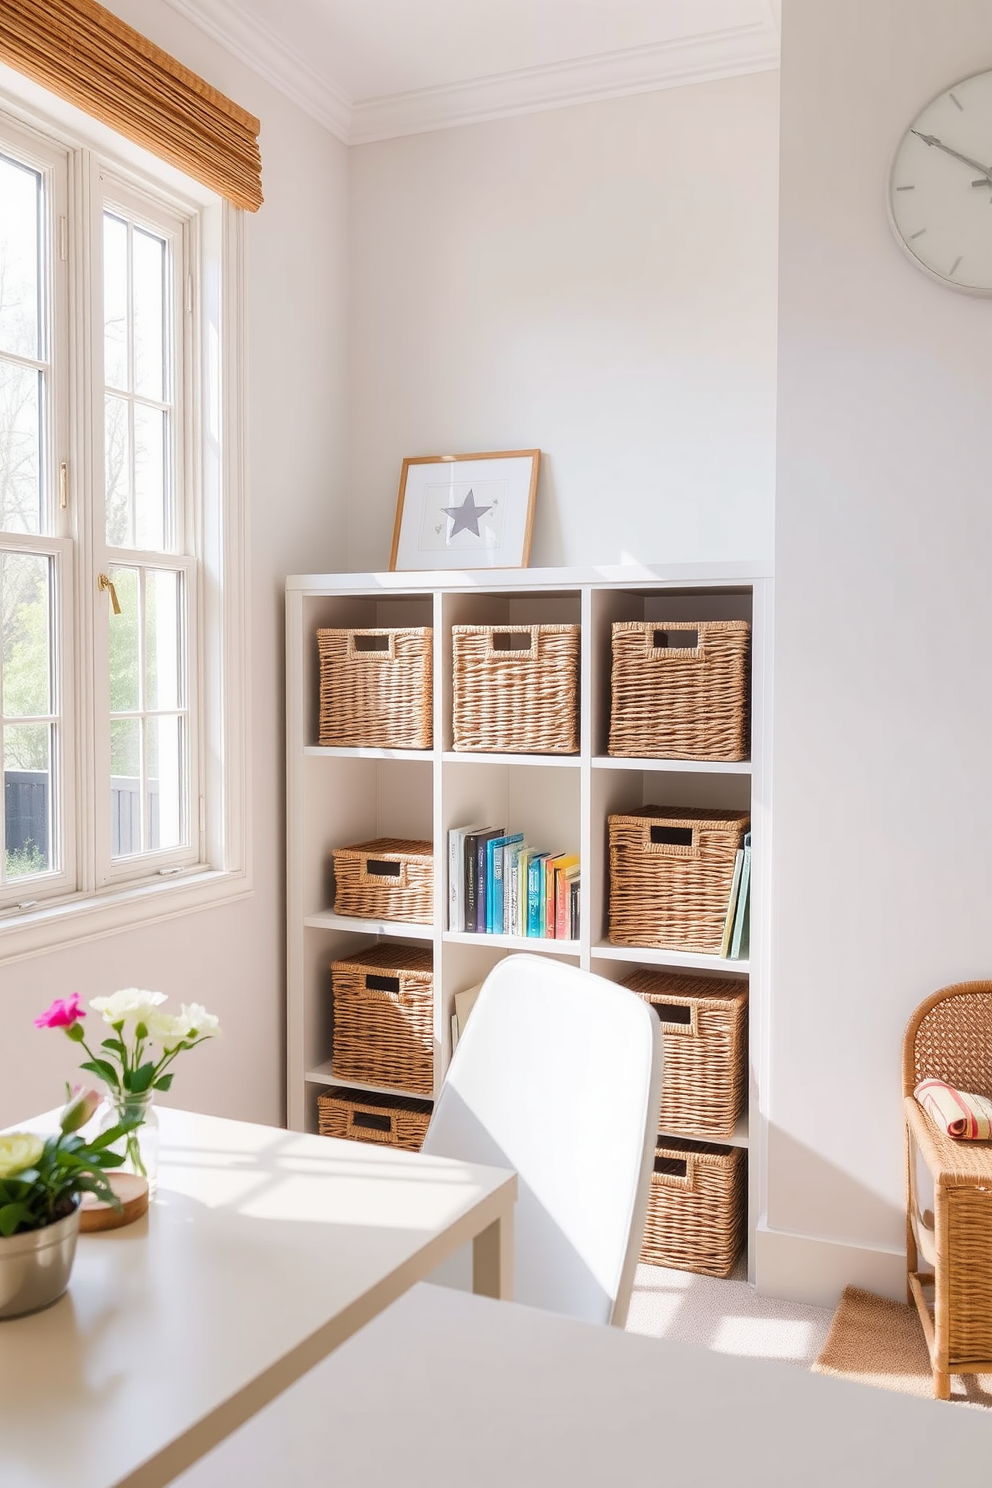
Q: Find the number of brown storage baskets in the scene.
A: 9